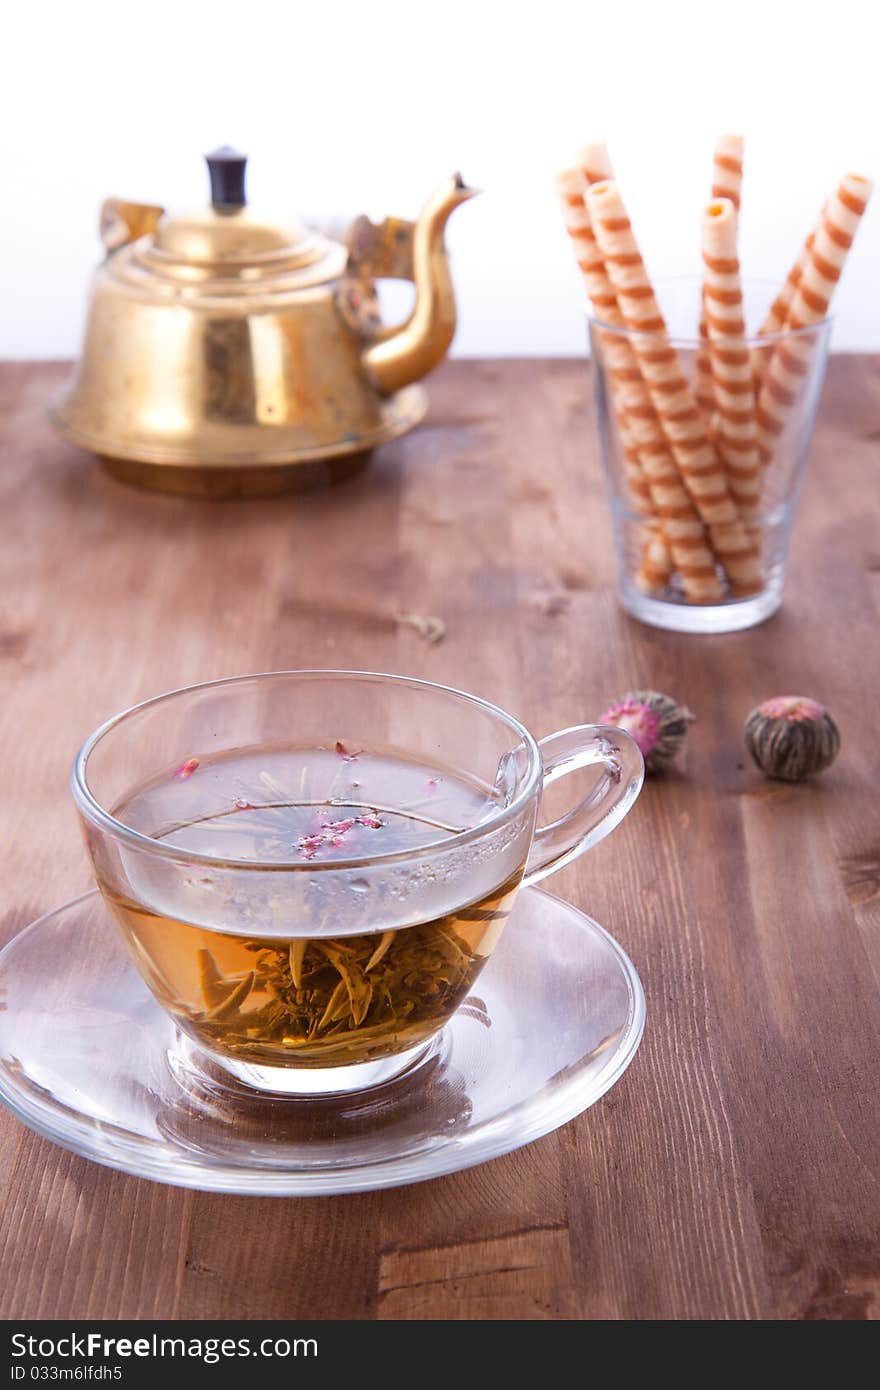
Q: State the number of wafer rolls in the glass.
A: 7